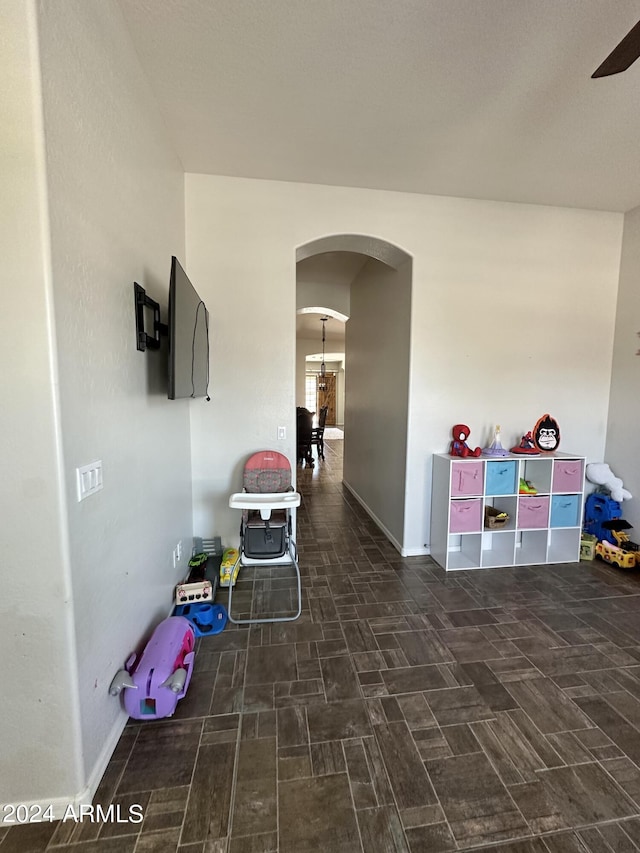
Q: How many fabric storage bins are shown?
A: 6